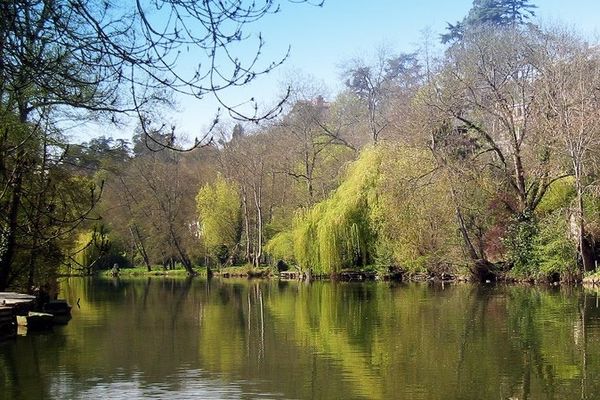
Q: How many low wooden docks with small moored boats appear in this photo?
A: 1